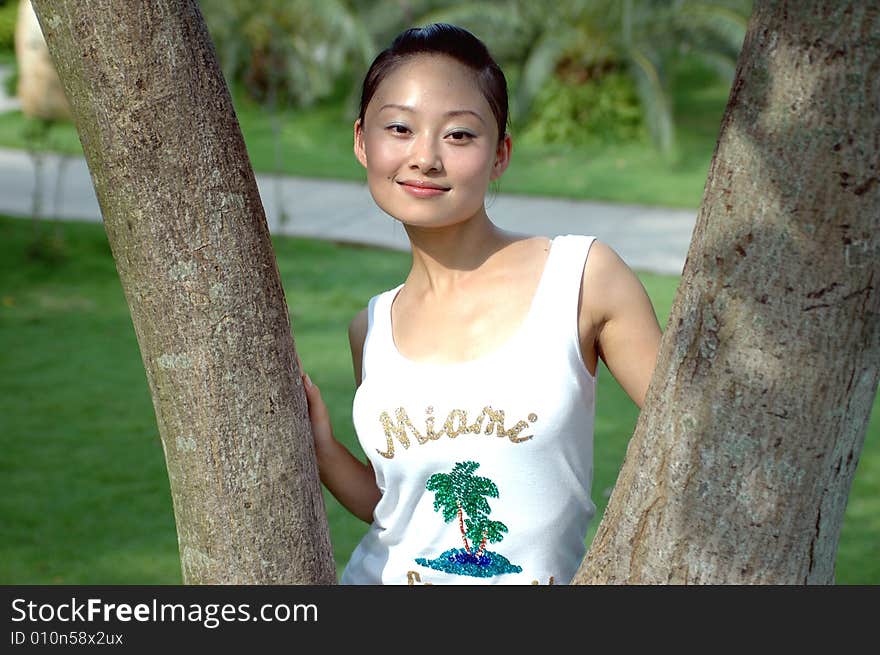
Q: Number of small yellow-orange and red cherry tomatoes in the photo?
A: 0